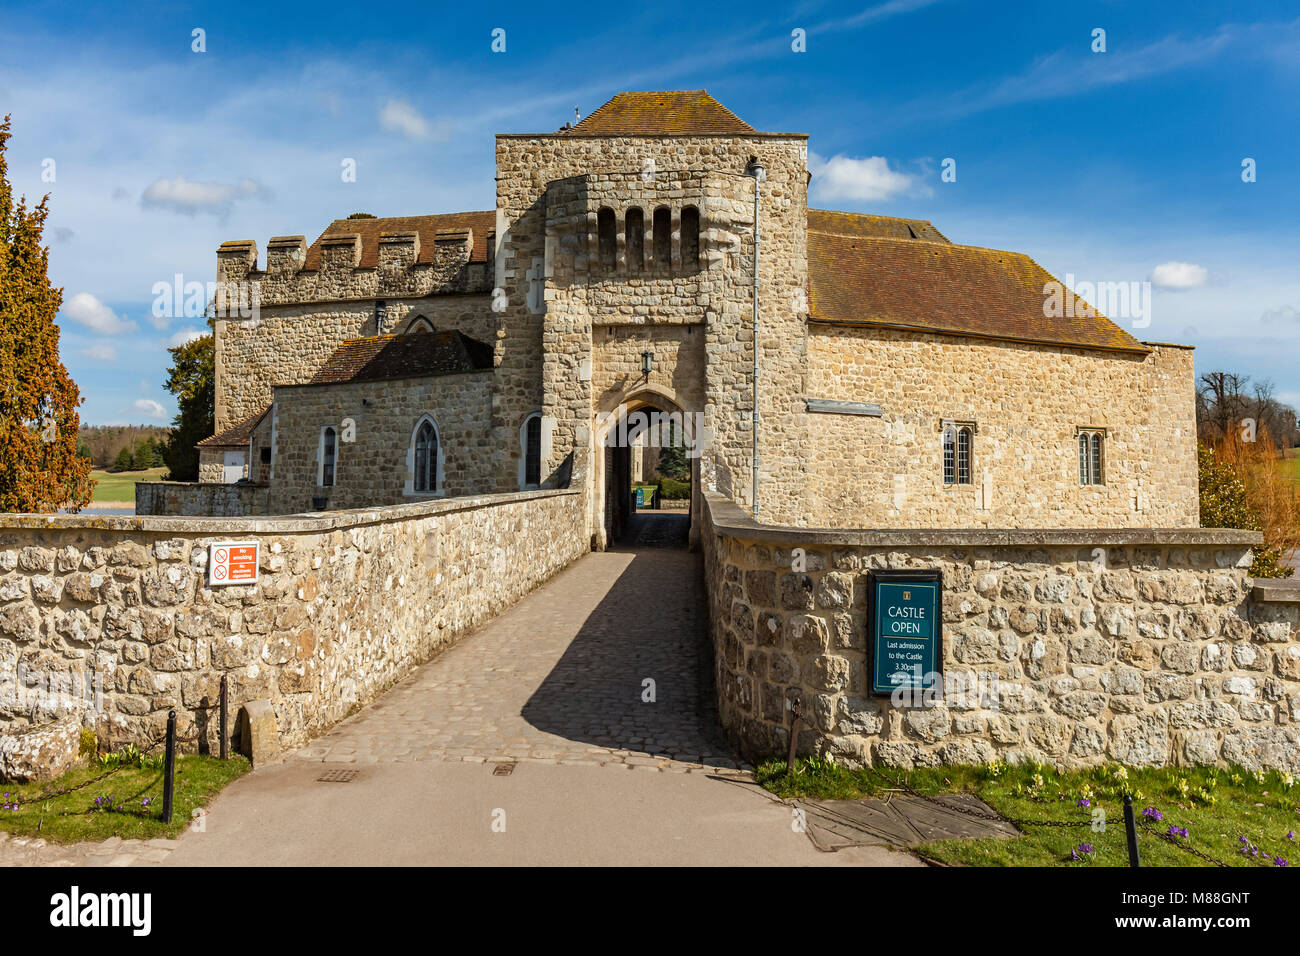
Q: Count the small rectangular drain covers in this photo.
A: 2